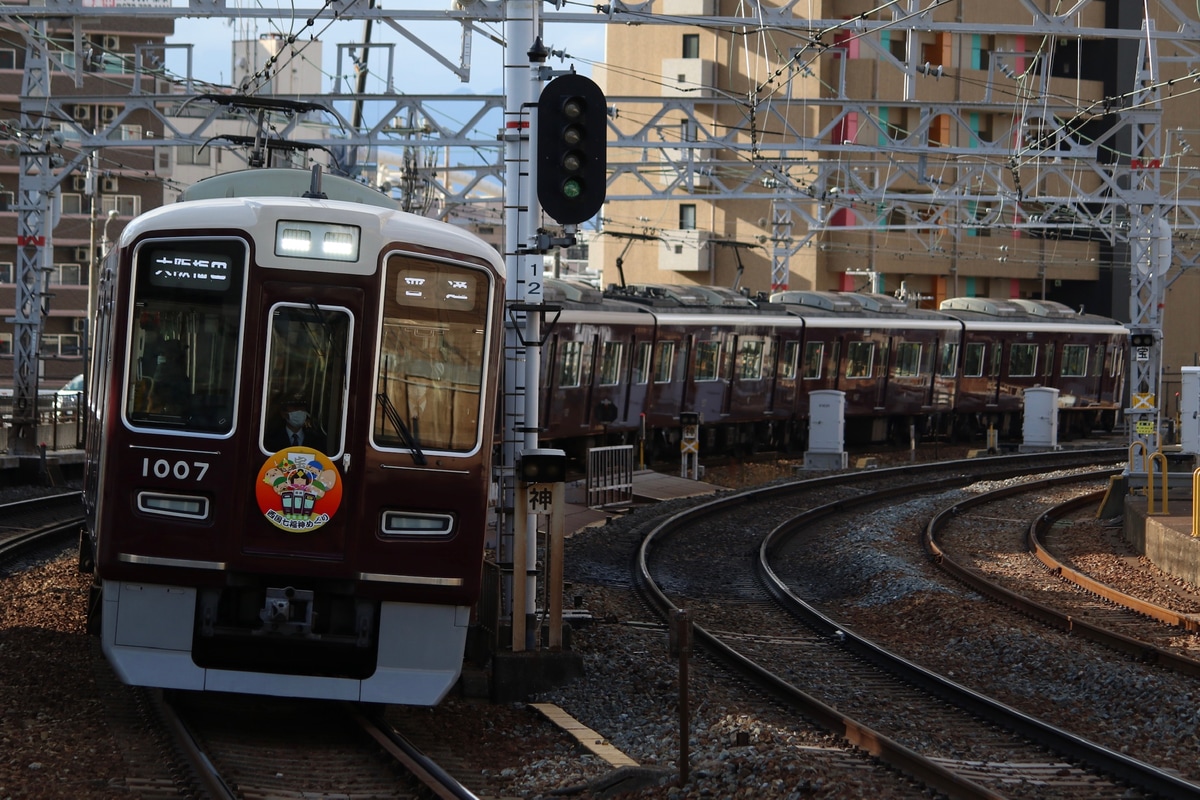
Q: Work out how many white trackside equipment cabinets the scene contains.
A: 3